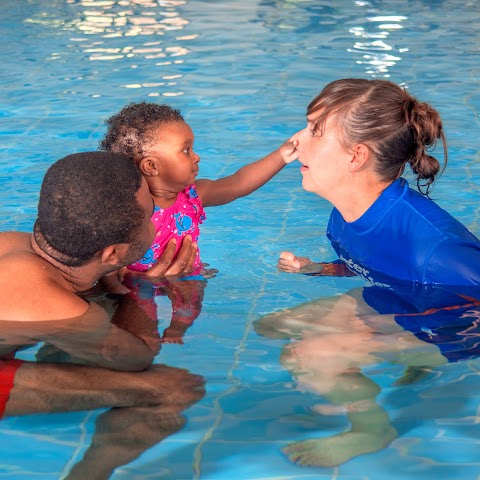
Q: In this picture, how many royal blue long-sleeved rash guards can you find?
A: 1